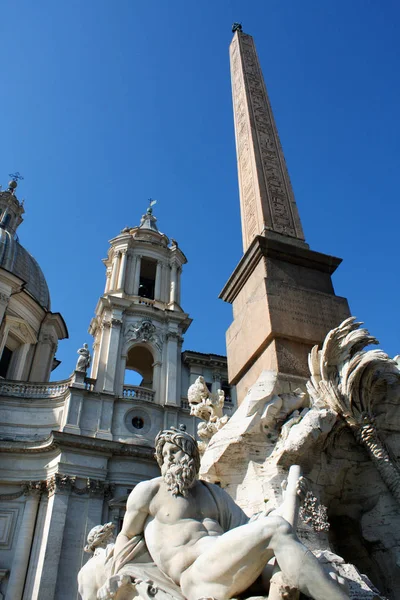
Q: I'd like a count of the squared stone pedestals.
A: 1